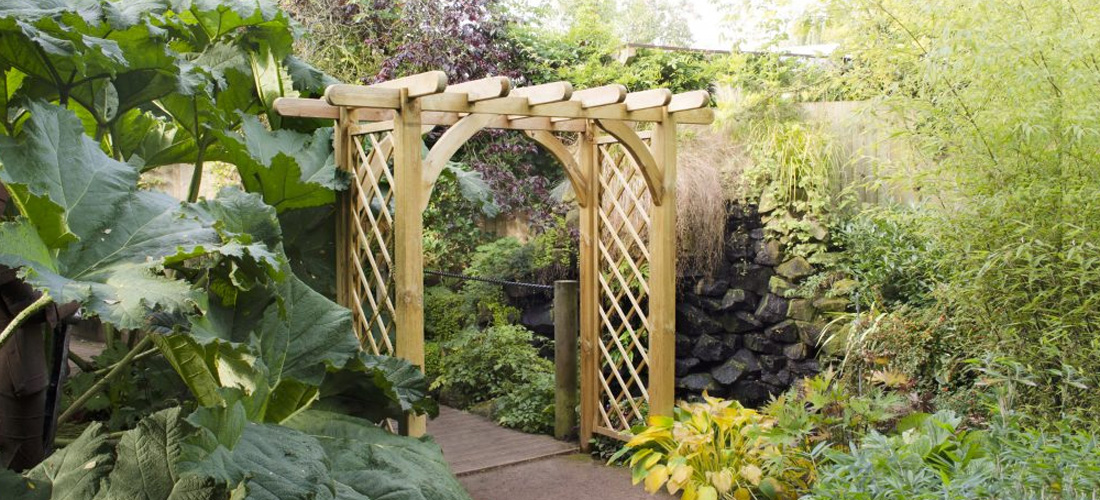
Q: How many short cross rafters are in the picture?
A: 6